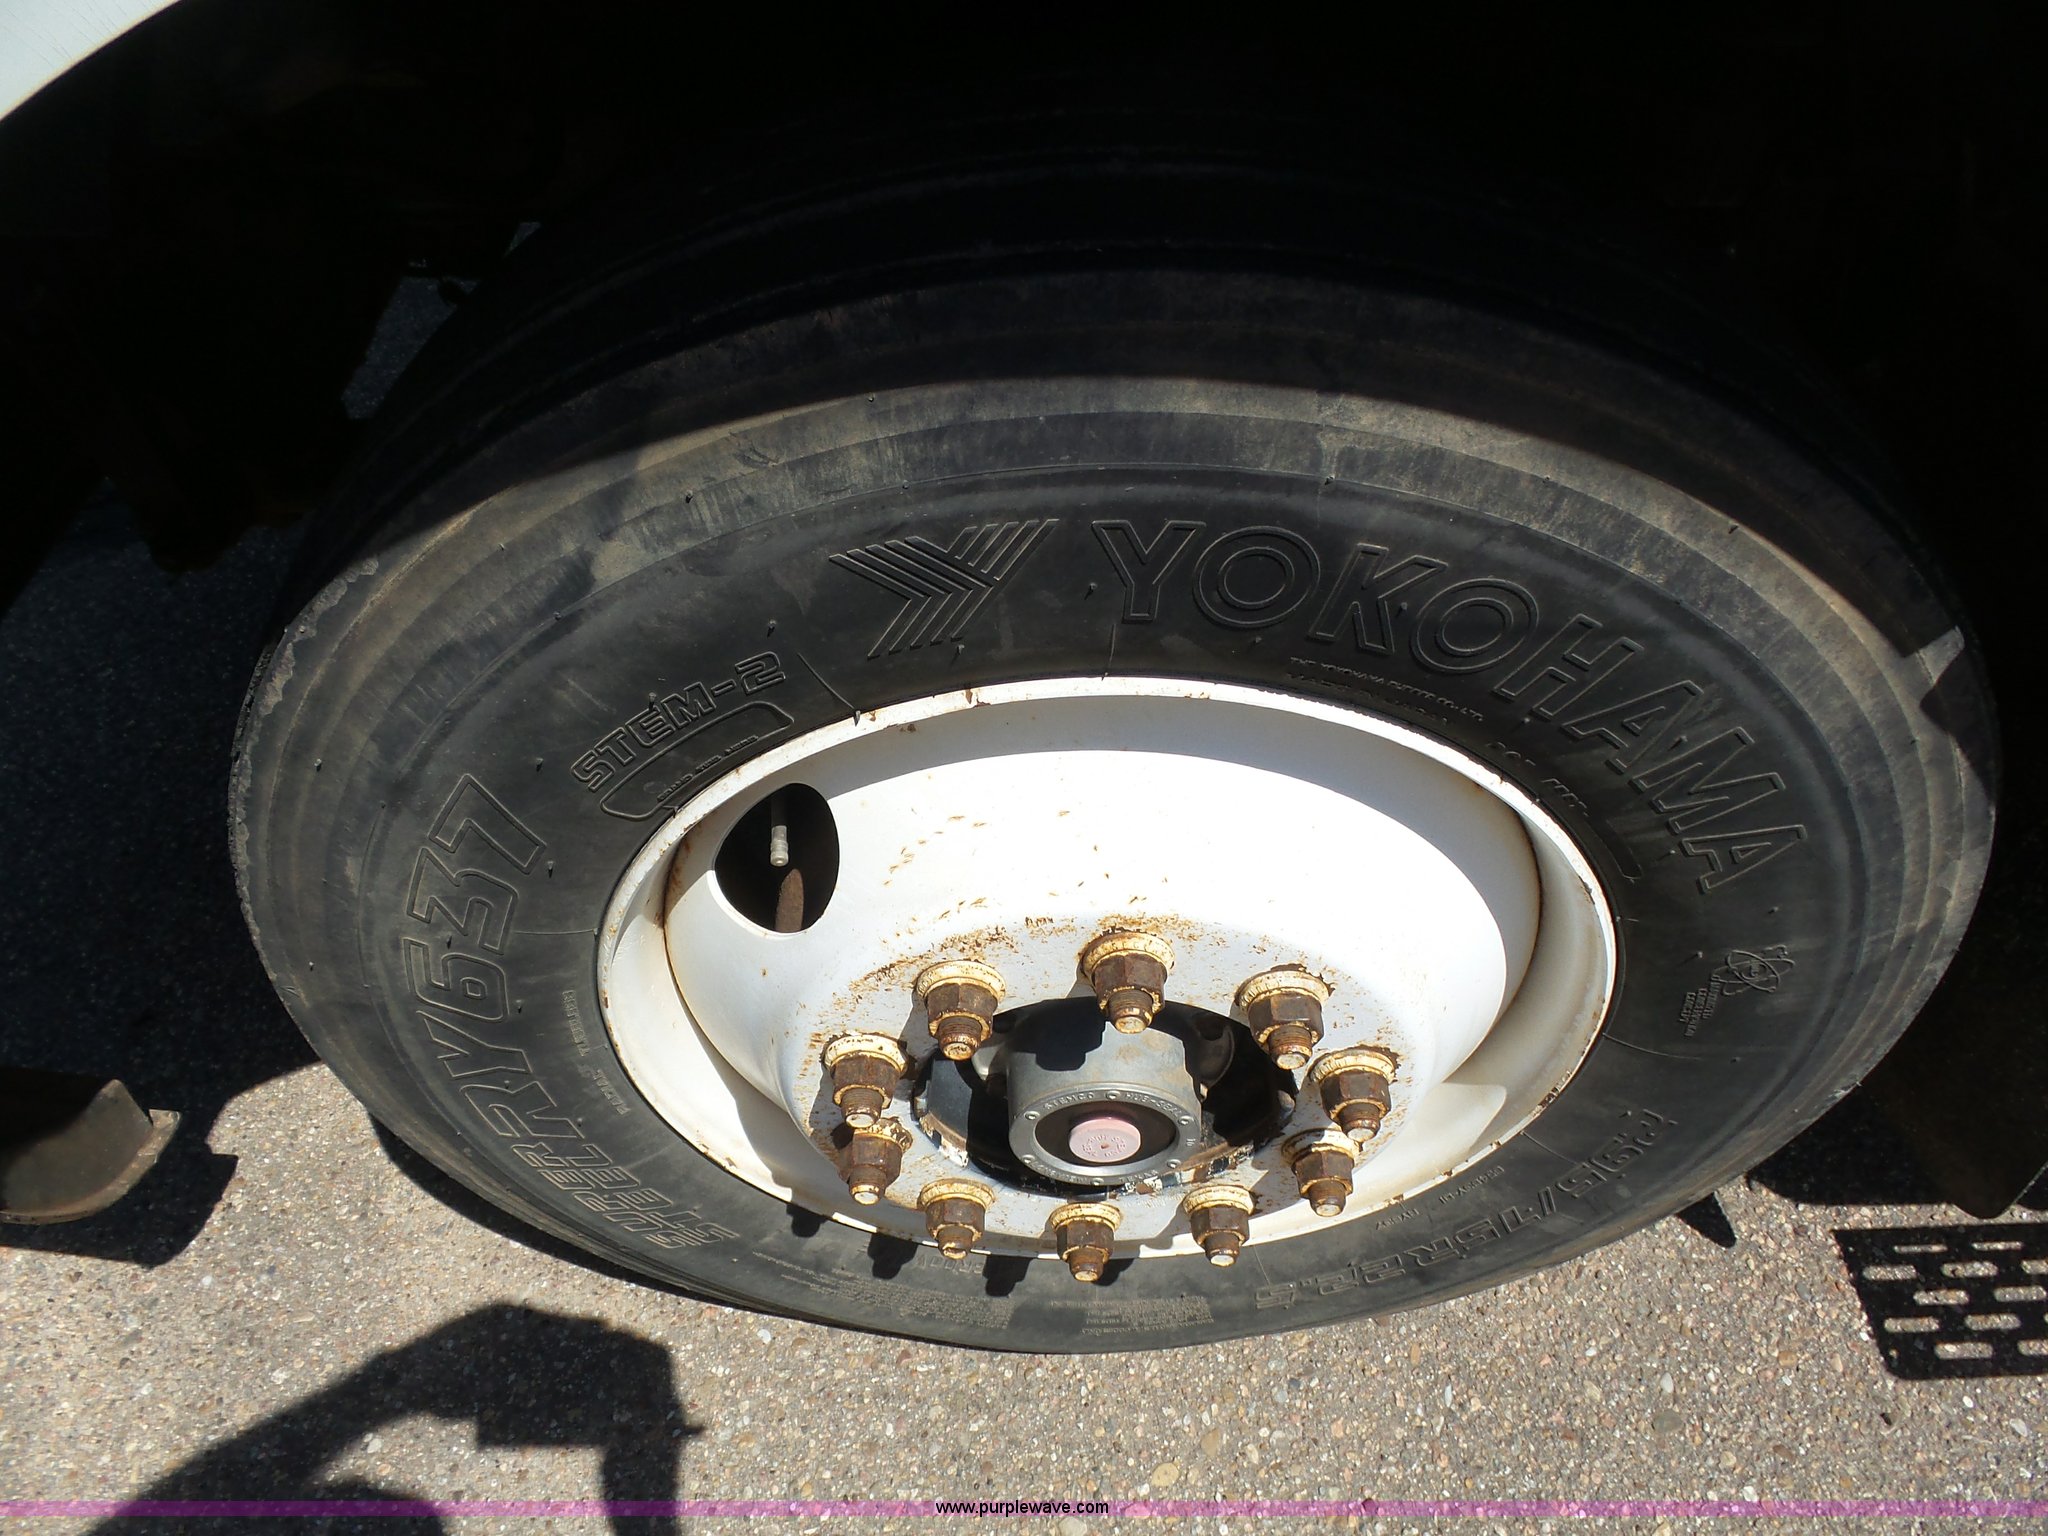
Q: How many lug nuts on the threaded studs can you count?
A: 10